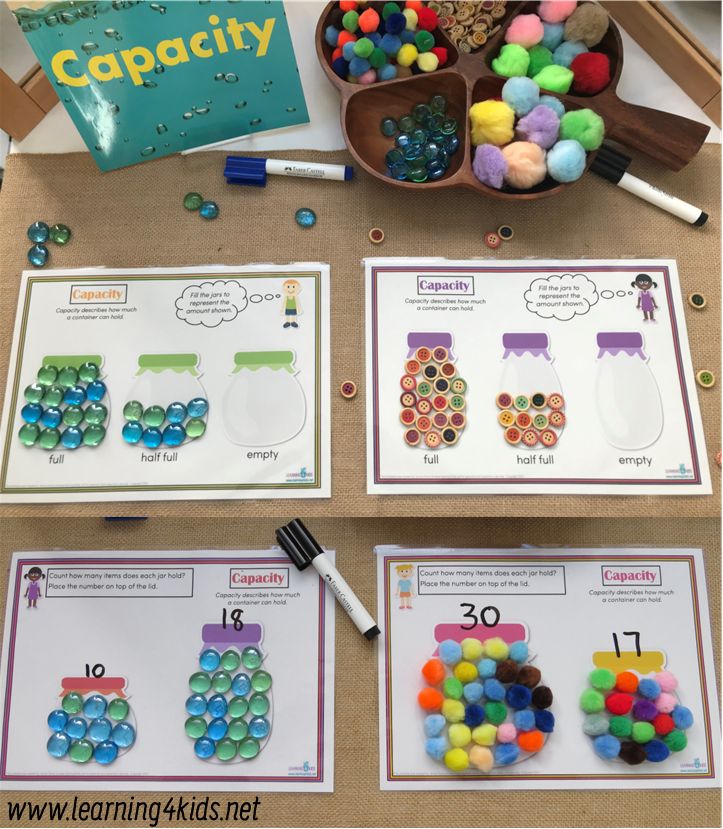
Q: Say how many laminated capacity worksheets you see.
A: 4